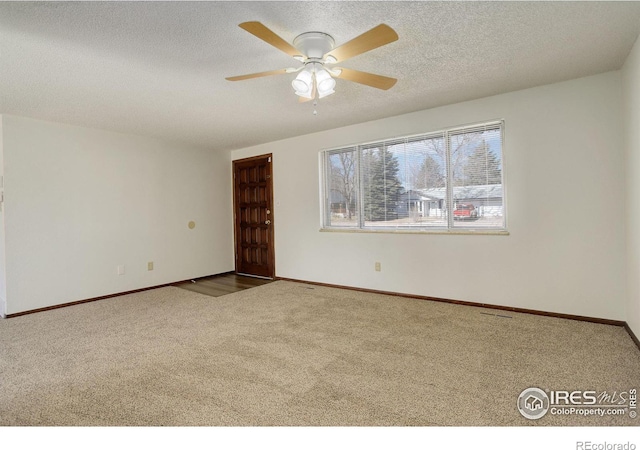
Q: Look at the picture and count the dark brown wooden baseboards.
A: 3